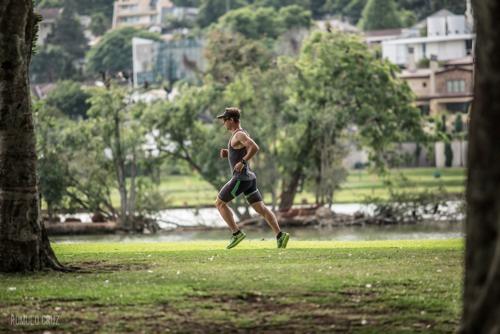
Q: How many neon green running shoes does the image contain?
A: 2